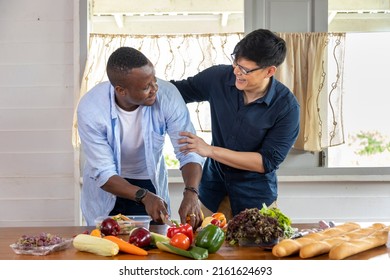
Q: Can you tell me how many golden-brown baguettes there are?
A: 3